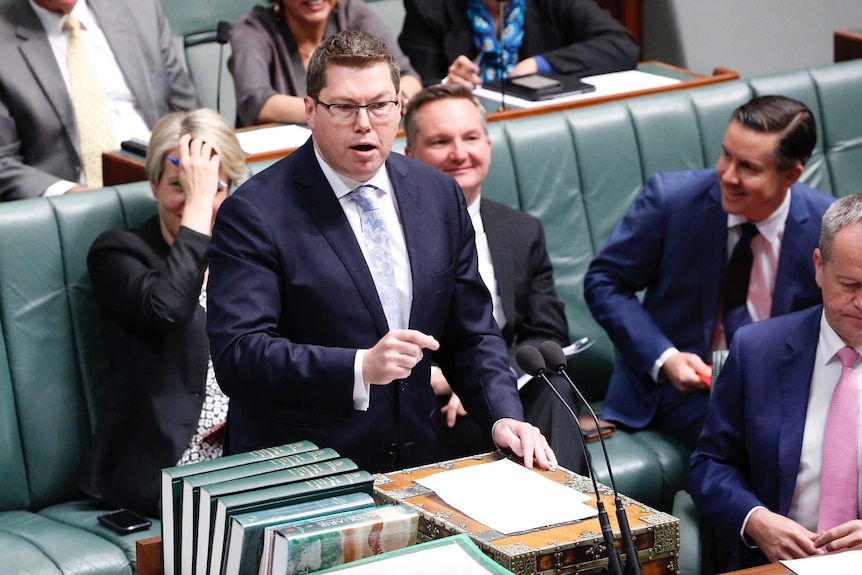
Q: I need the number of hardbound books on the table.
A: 6